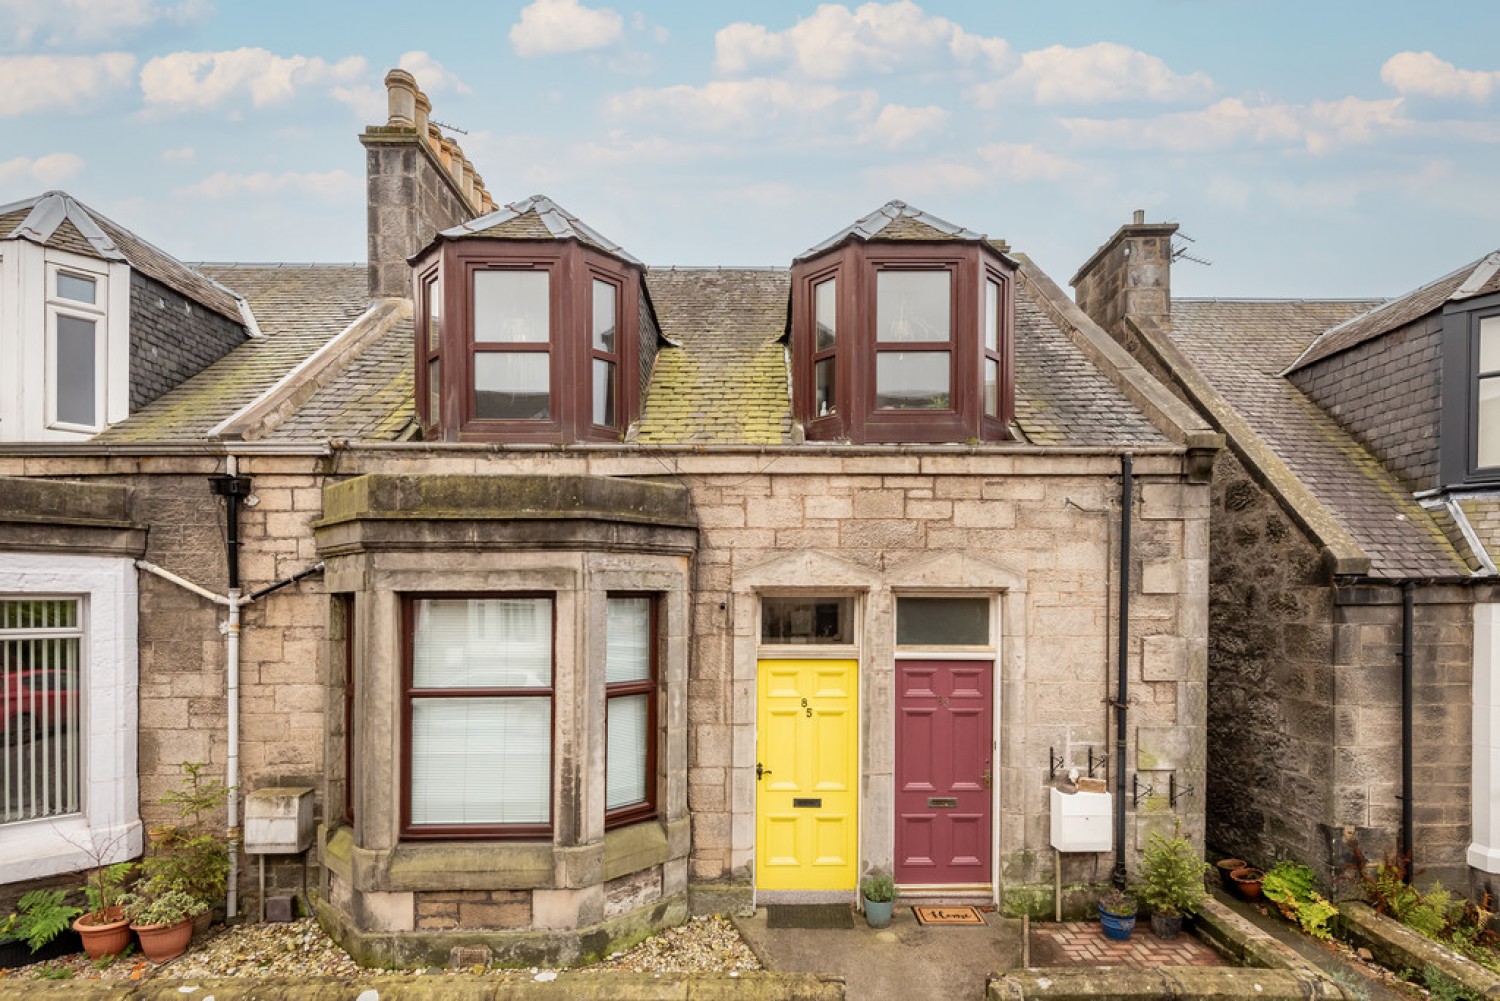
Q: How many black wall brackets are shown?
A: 4